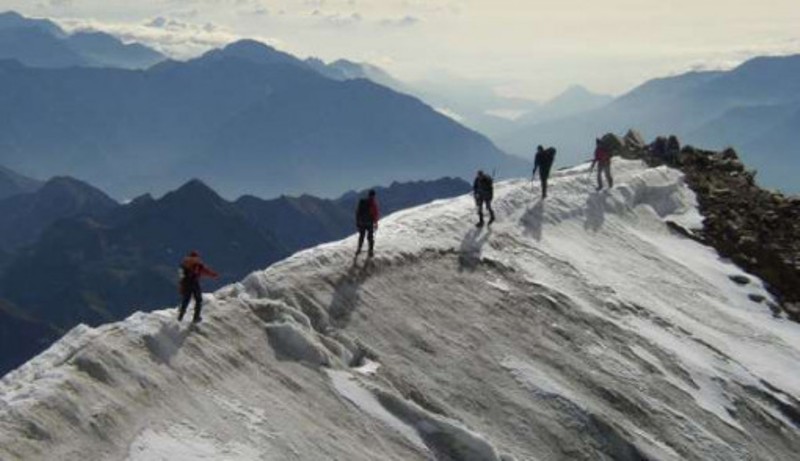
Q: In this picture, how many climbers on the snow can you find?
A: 5